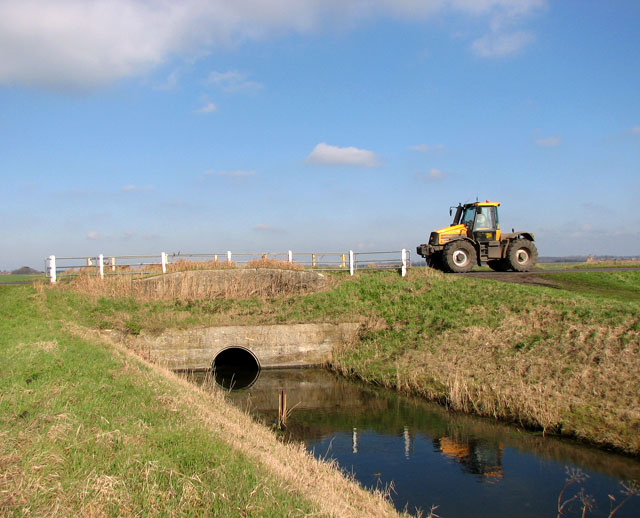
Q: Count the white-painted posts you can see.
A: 7